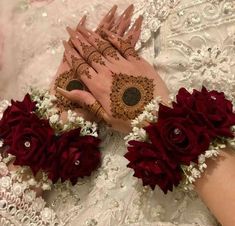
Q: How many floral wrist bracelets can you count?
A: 2